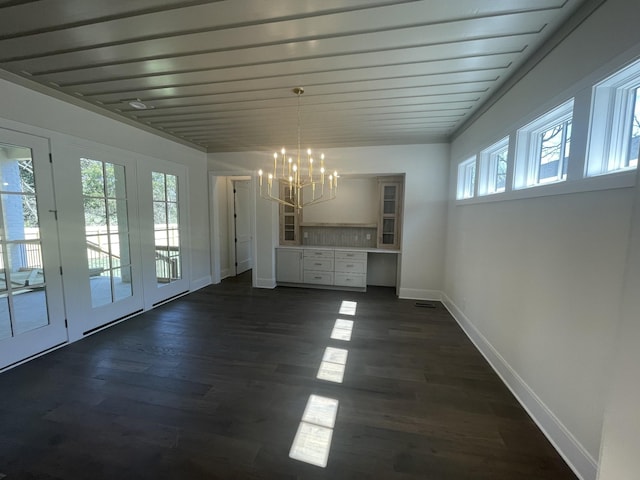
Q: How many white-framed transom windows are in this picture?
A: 4